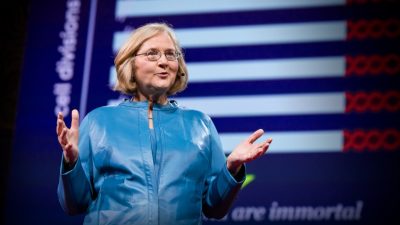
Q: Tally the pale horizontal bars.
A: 5